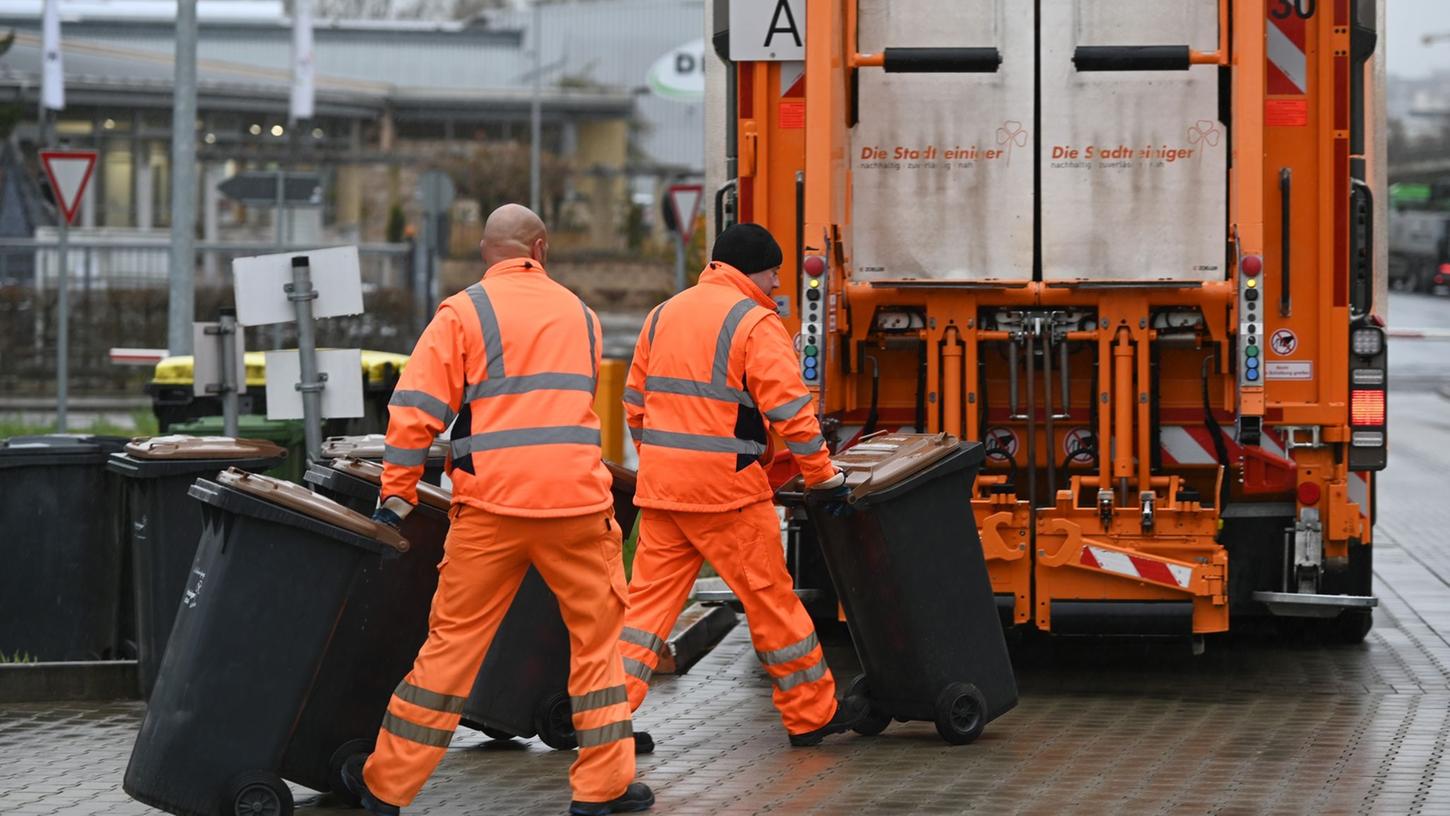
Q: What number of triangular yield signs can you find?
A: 2